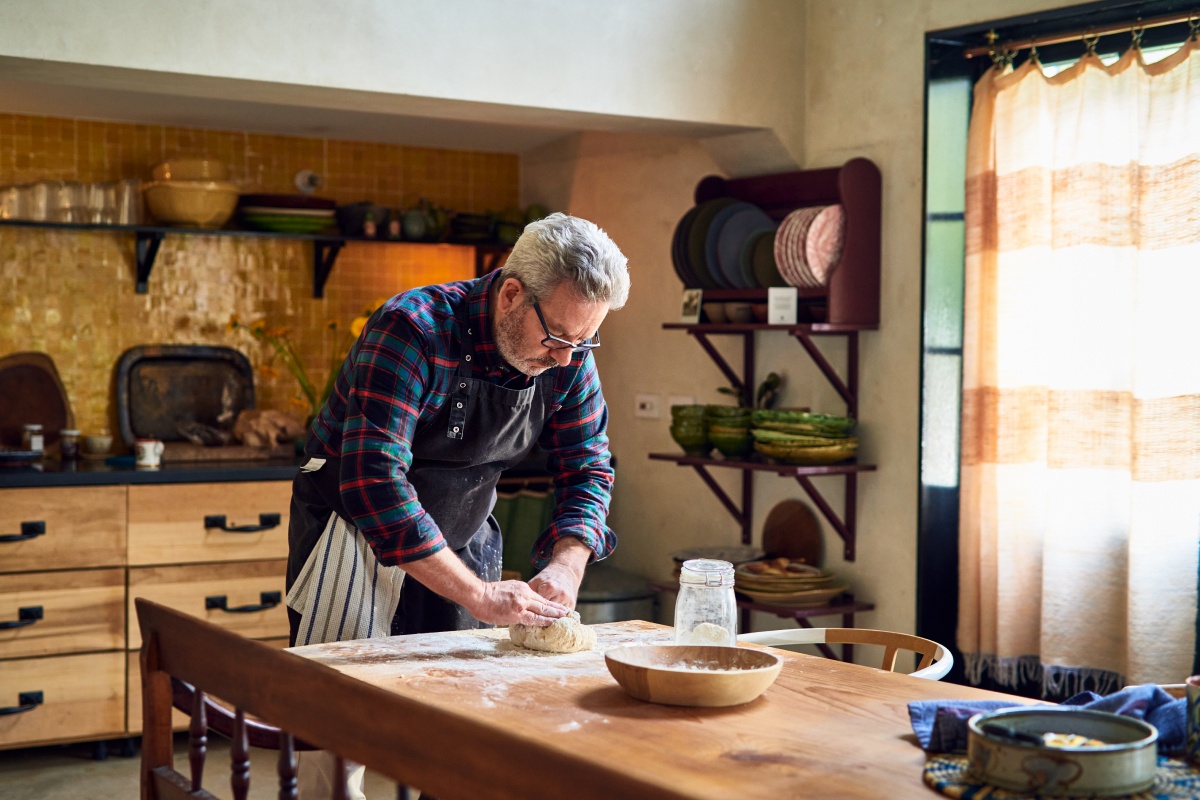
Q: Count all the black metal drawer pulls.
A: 5